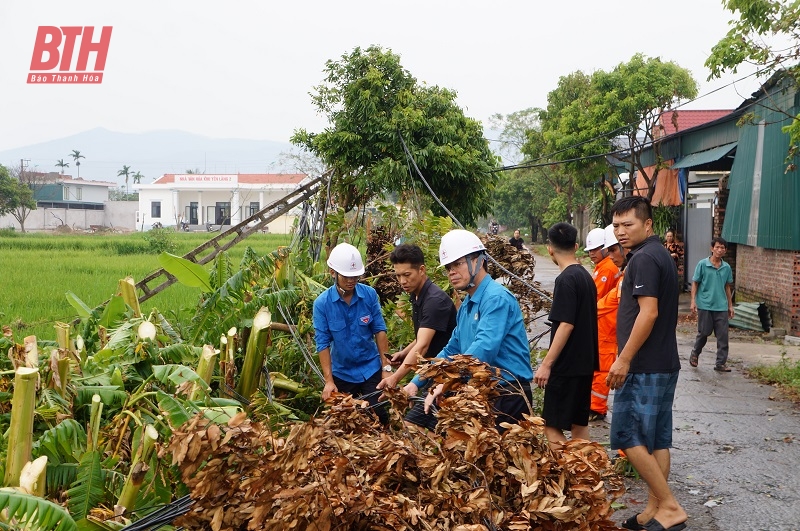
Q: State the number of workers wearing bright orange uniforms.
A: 2